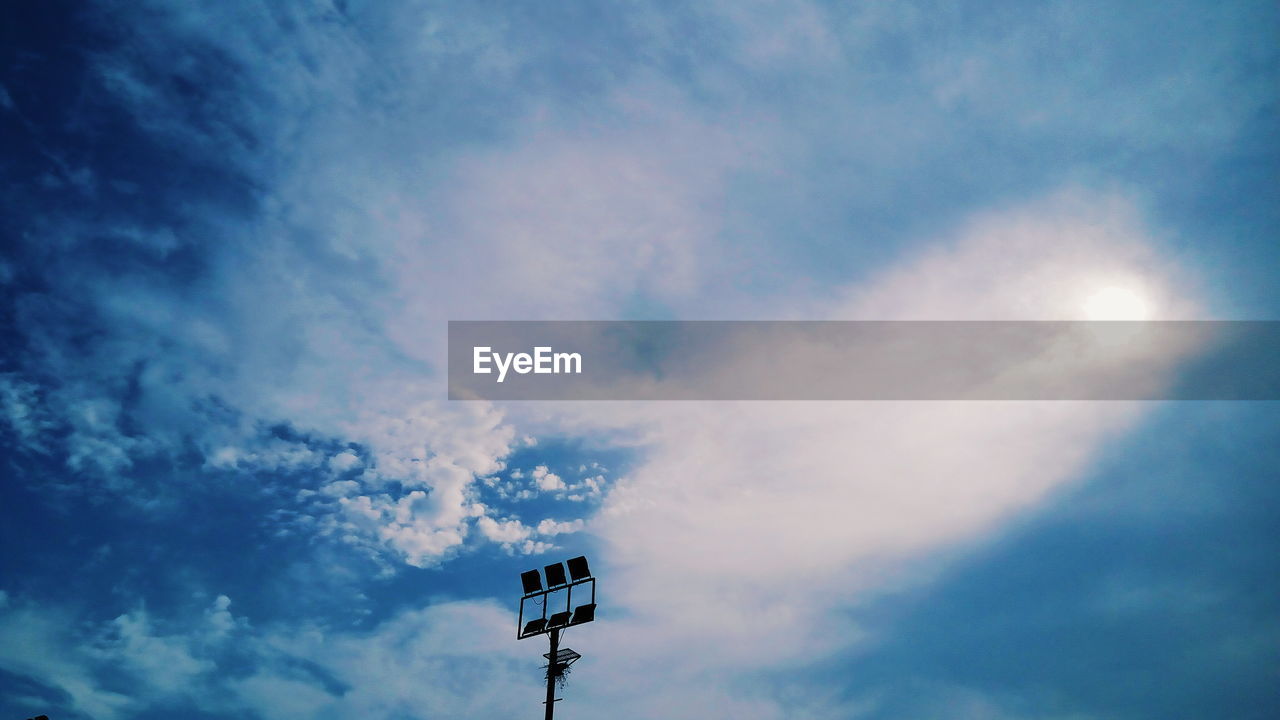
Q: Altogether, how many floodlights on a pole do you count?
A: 6